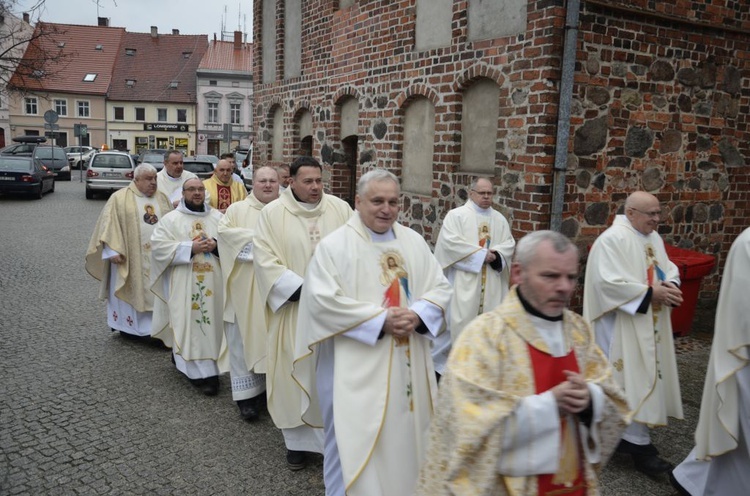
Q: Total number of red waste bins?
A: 1